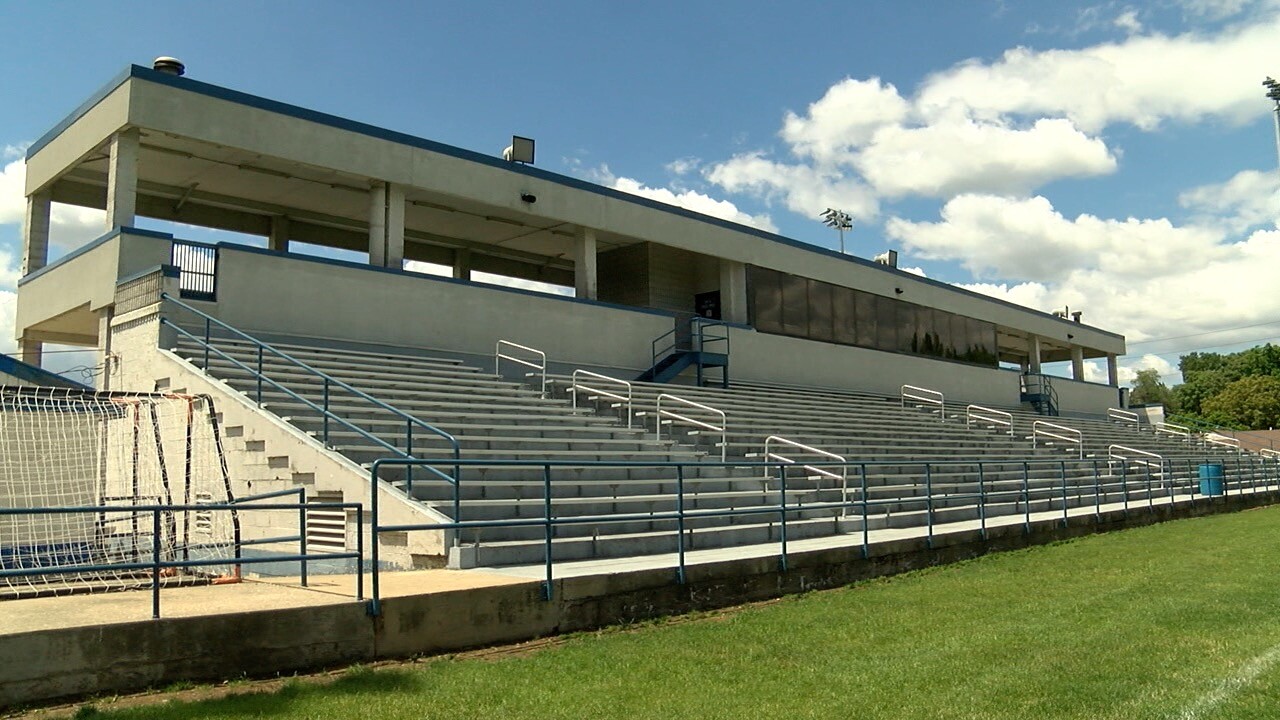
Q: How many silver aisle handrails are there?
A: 12